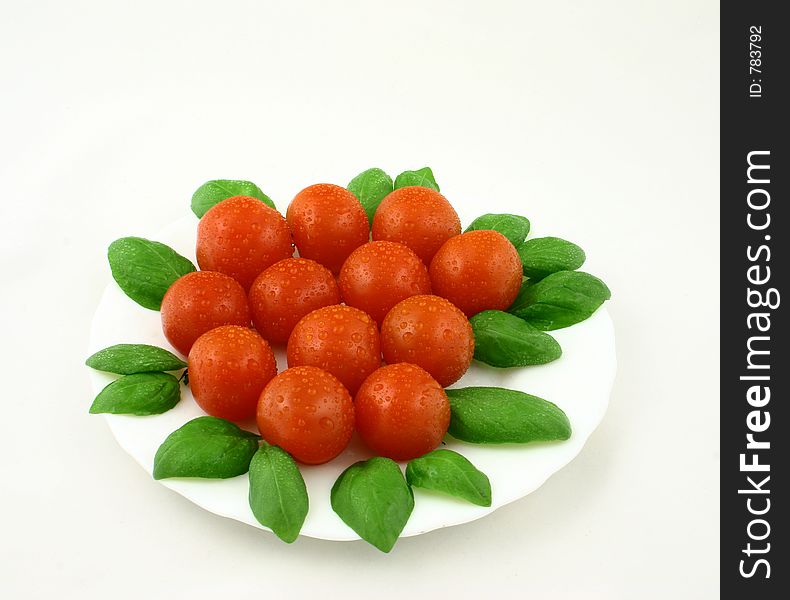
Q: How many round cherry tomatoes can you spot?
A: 12